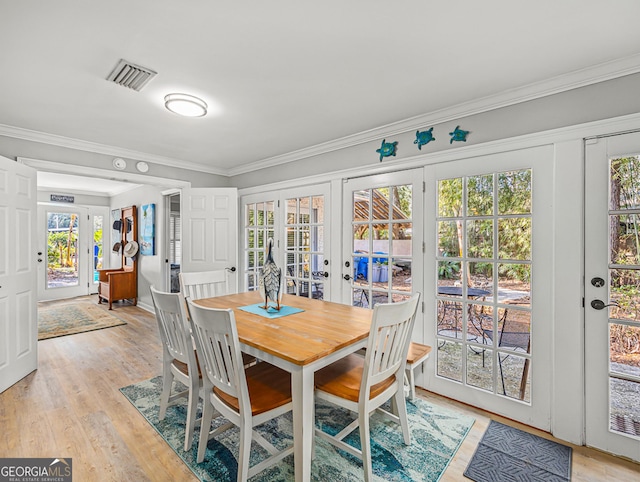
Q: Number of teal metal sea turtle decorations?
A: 3